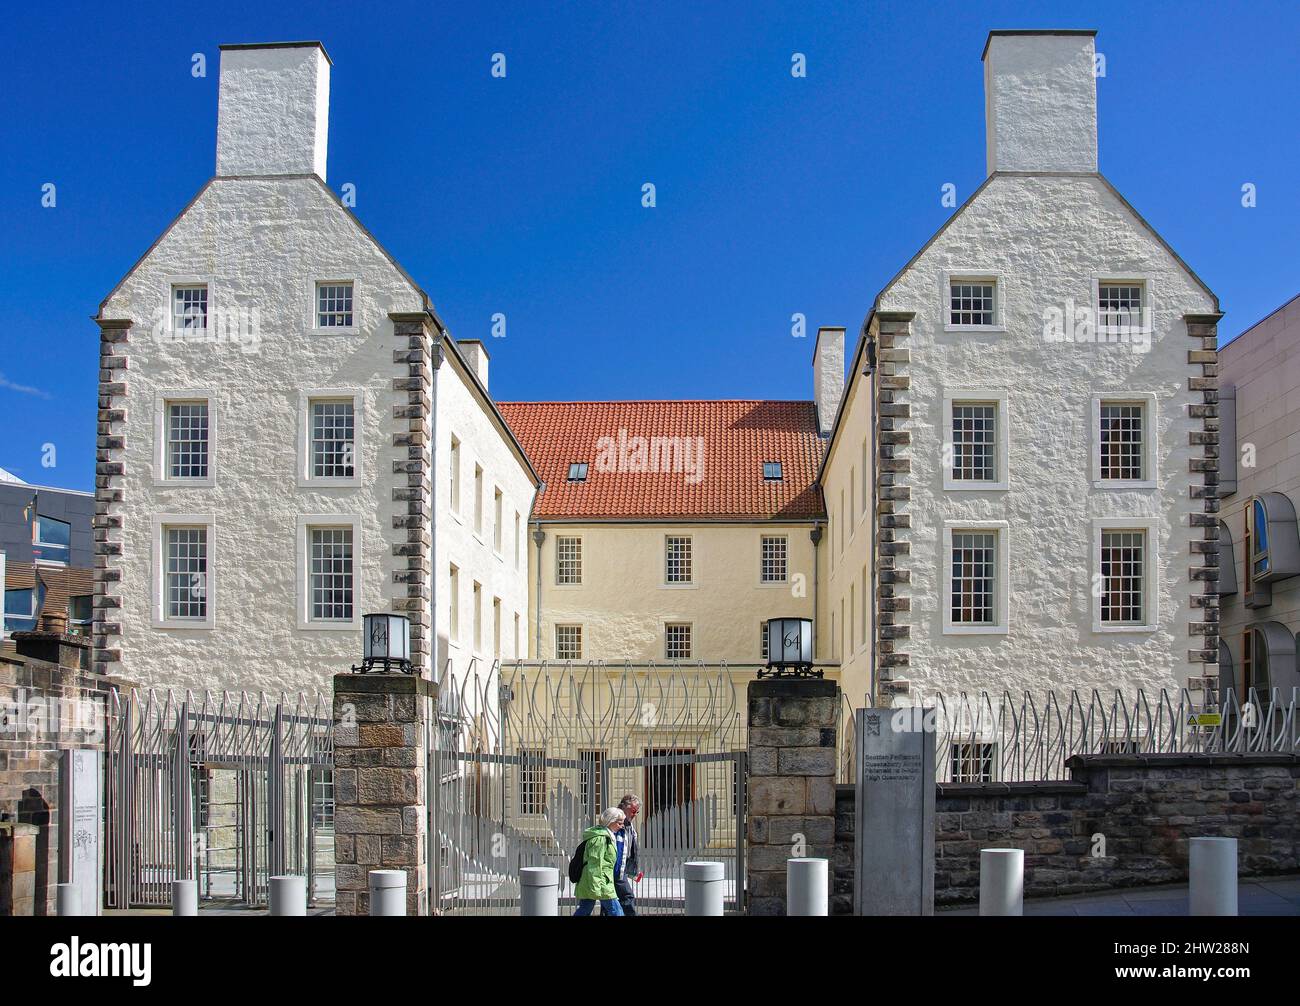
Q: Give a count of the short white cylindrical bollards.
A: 9